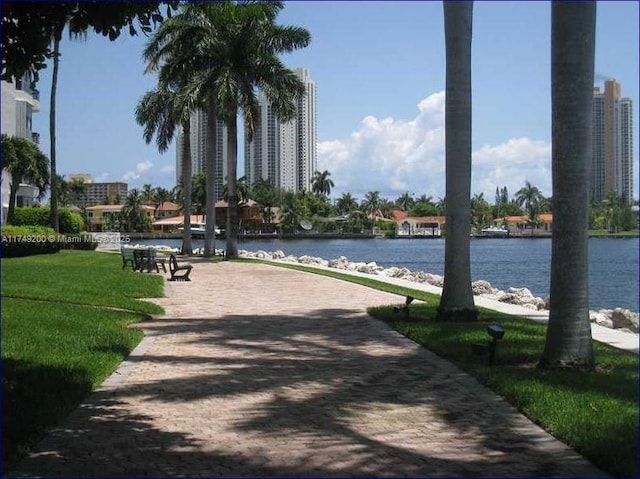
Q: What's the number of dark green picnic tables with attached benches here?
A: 1